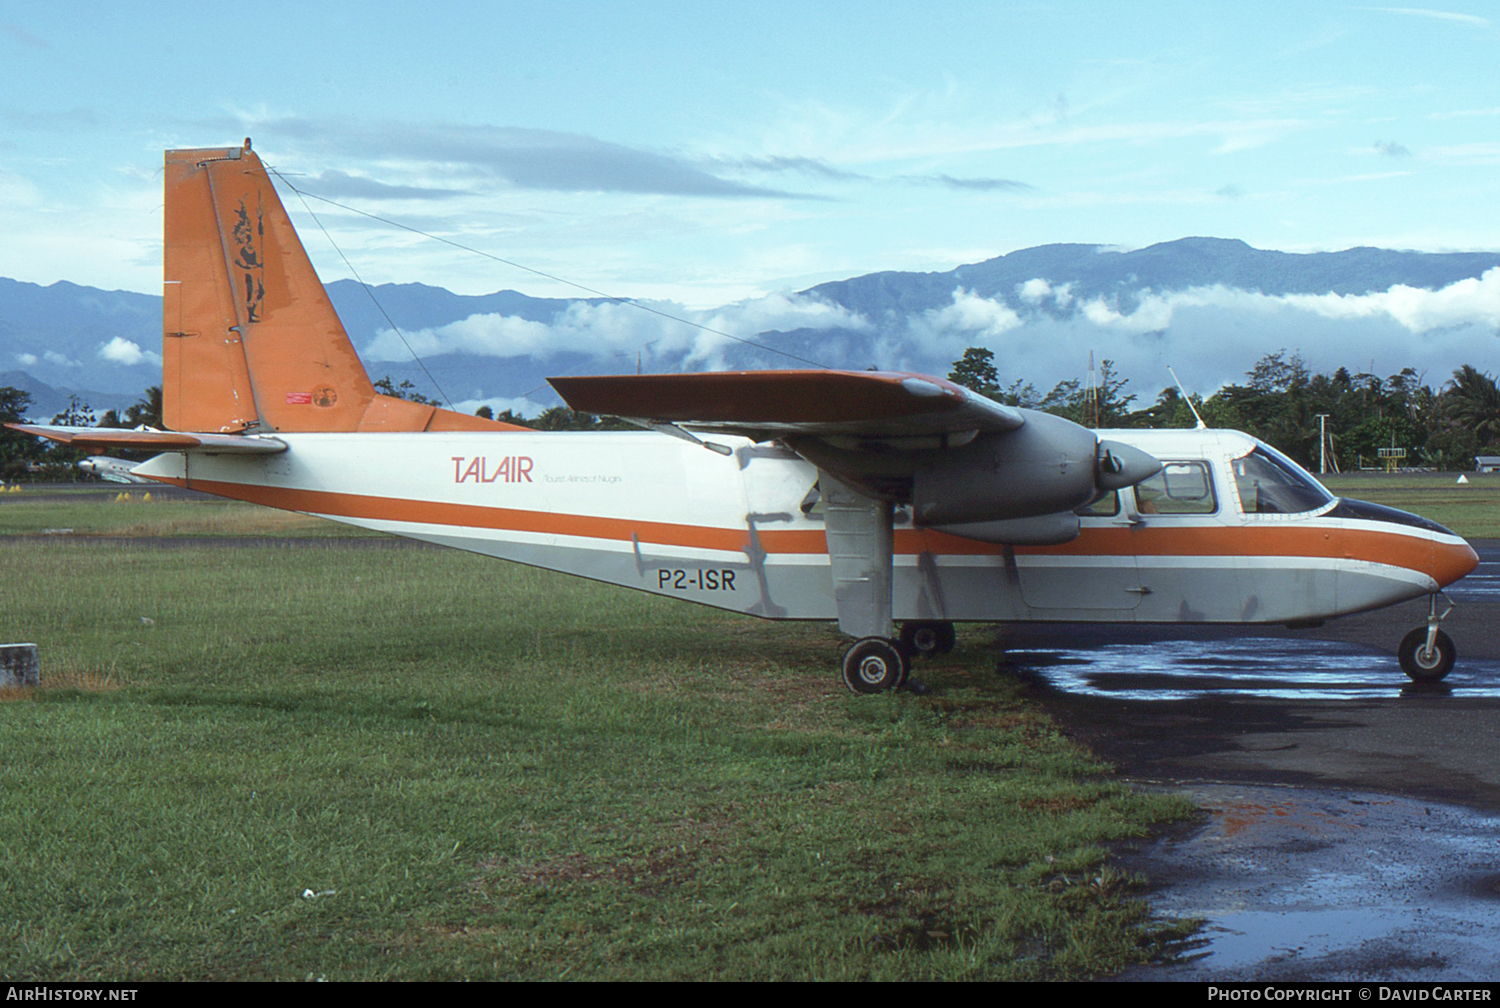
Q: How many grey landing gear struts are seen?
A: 2